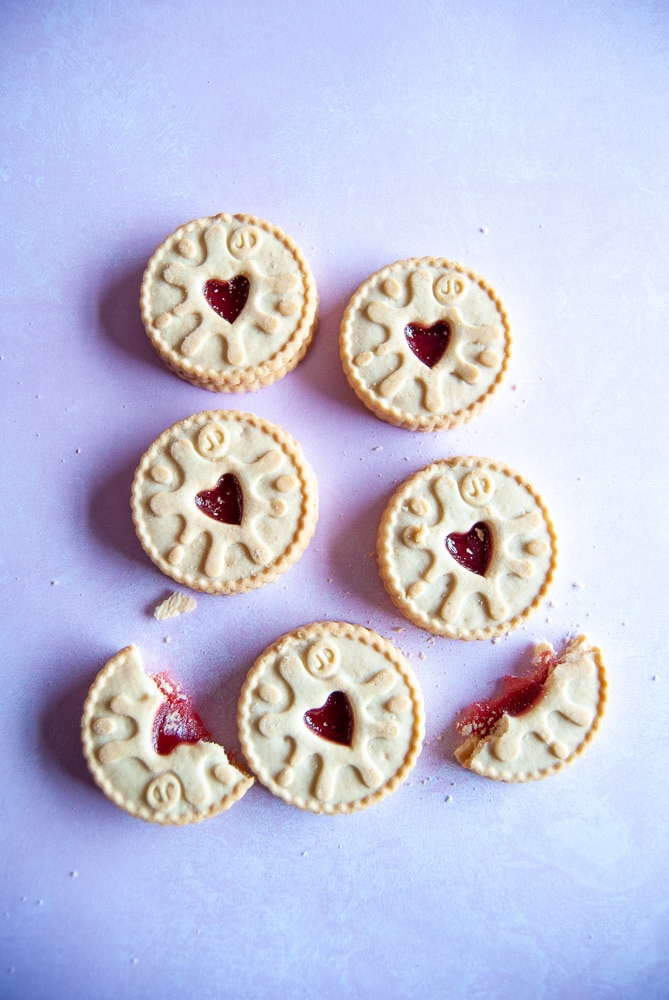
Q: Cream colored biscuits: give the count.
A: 7